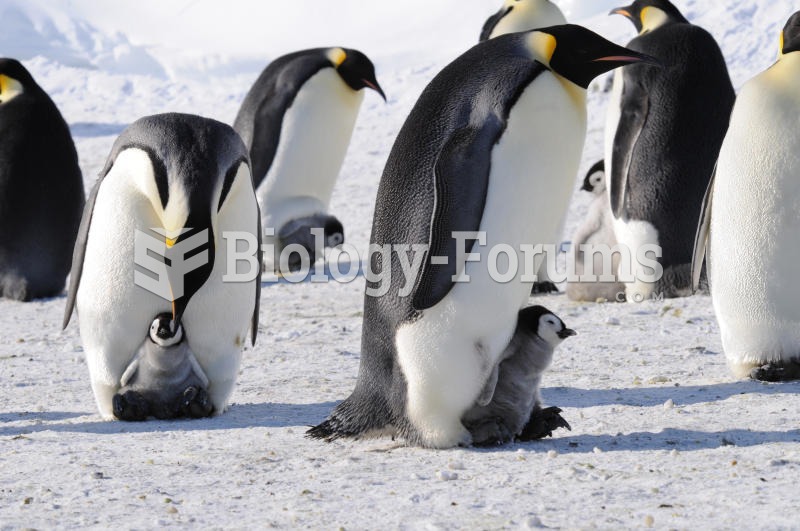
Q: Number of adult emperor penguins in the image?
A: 7